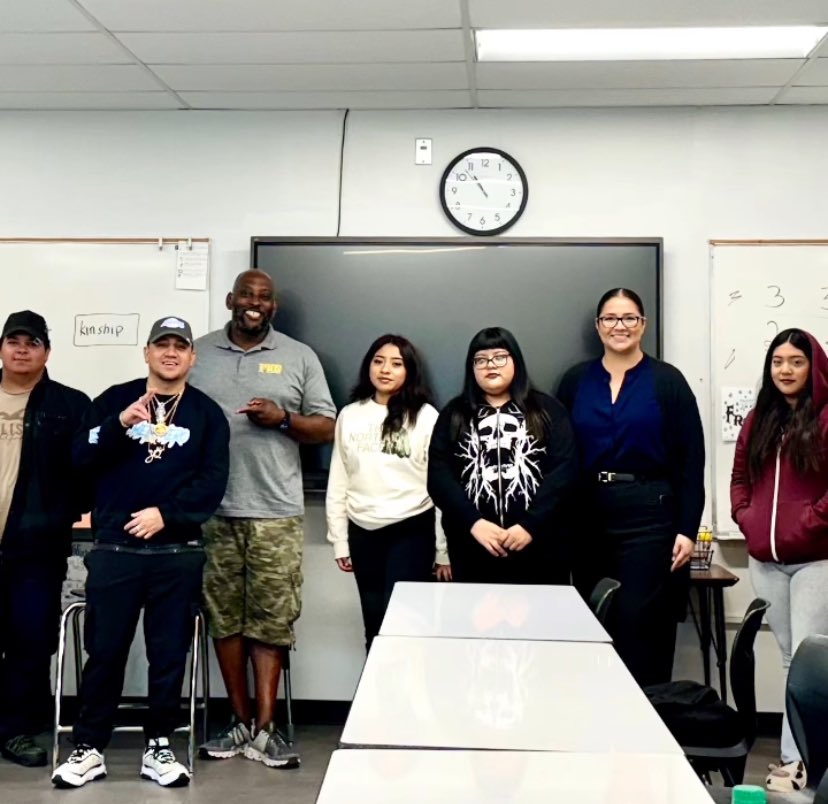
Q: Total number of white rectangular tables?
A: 3